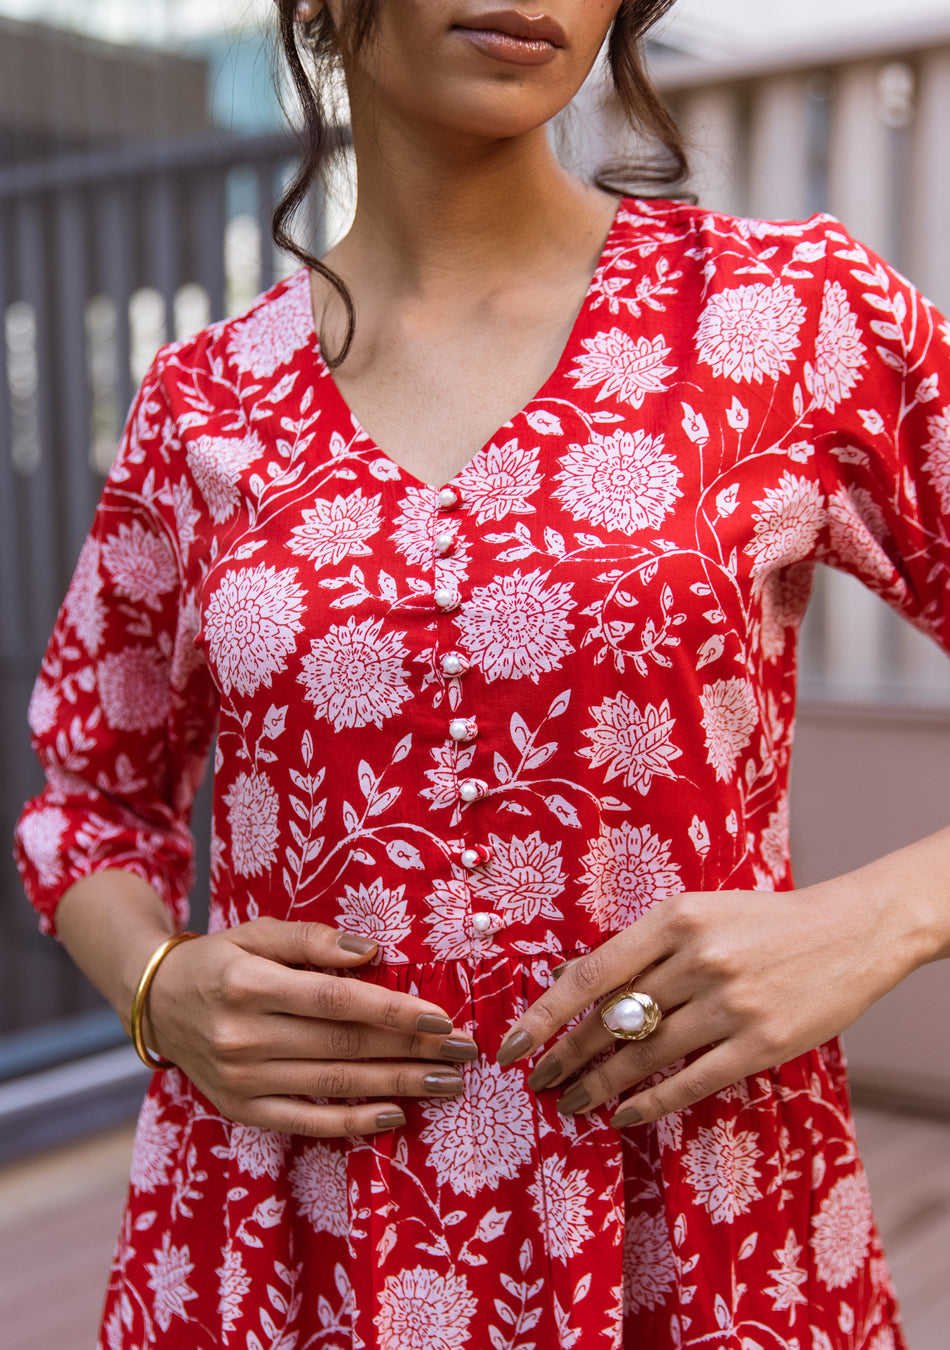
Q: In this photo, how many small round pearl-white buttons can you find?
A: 8